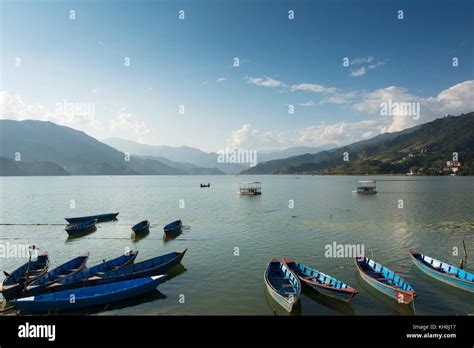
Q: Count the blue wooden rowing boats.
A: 13